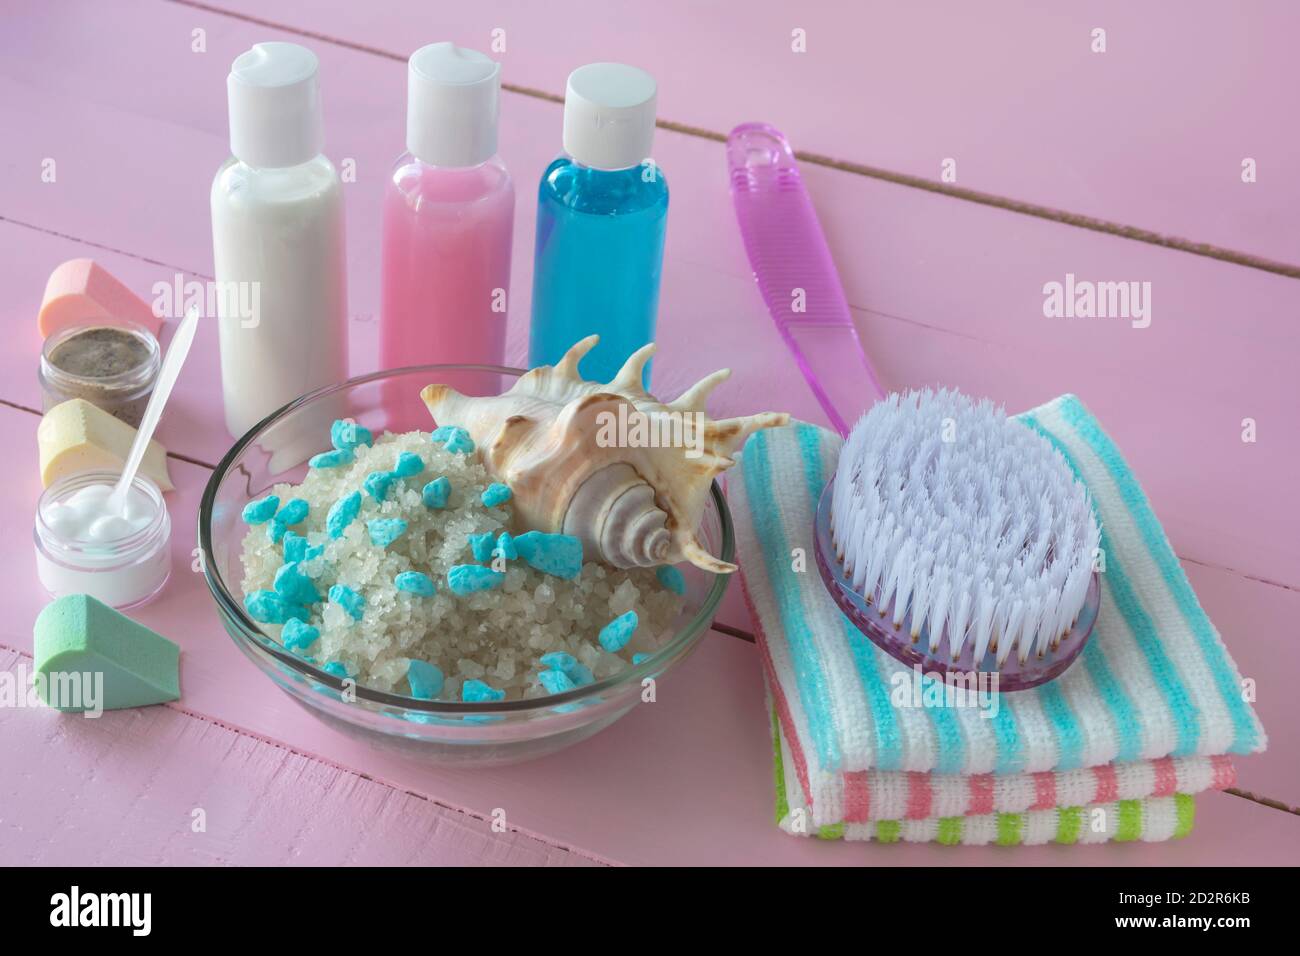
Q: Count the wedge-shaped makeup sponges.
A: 3